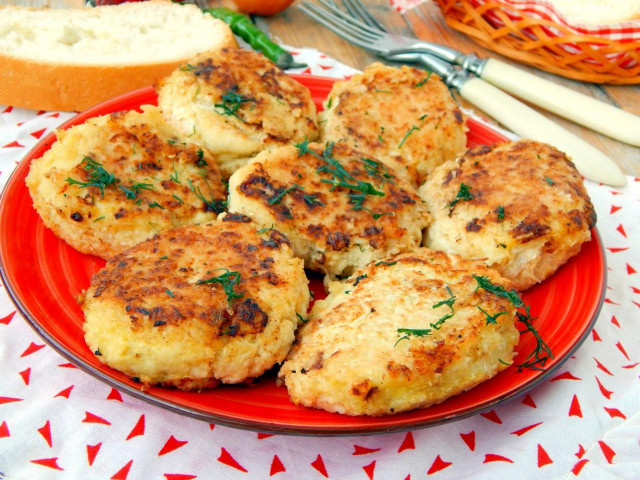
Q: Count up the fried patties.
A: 7